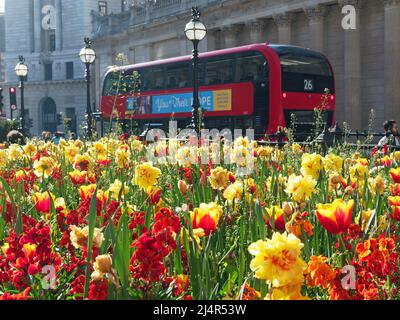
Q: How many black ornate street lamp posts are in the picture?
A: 3